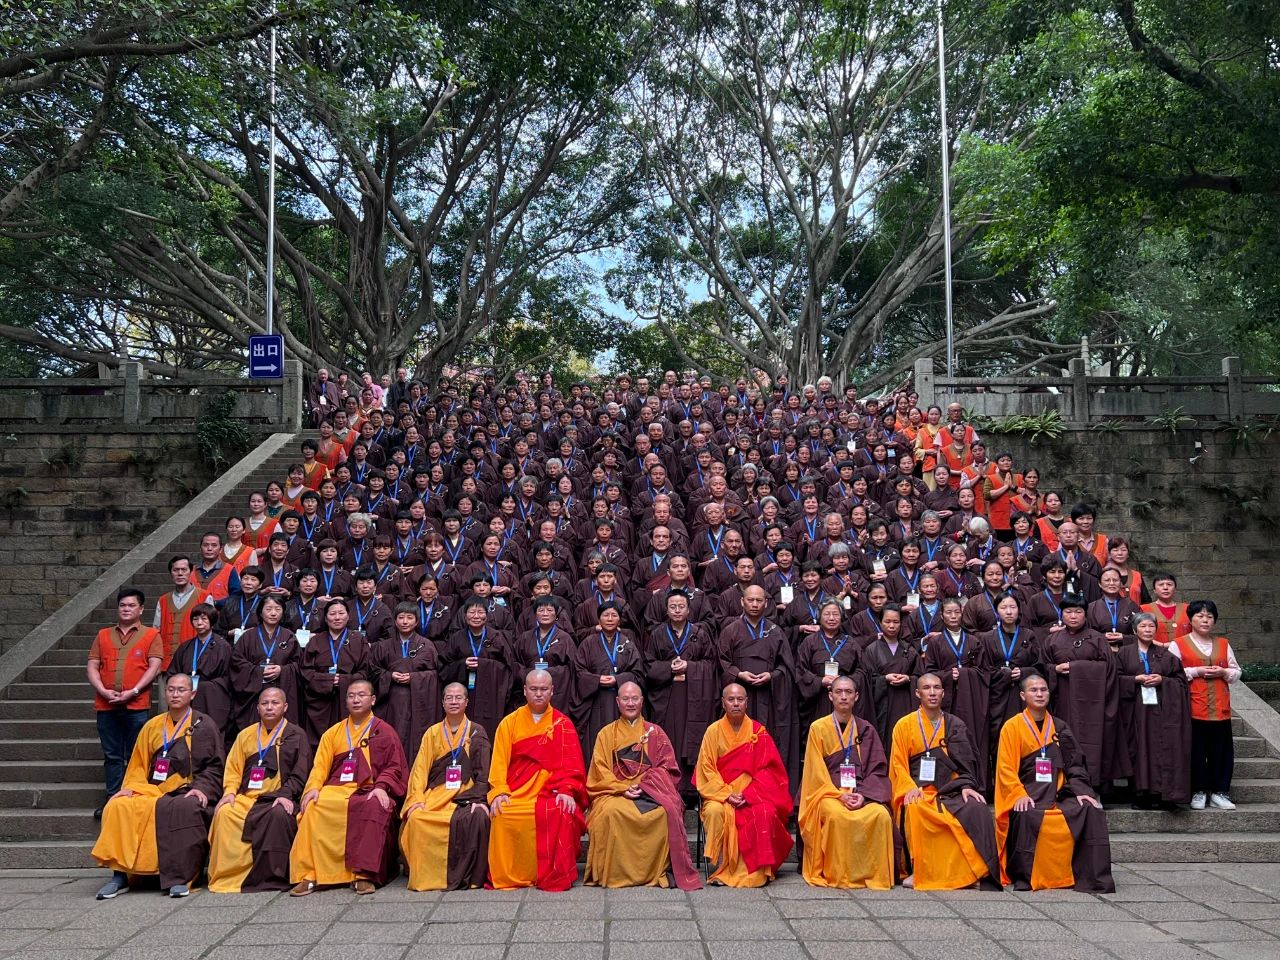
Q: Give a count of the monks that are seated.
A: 10